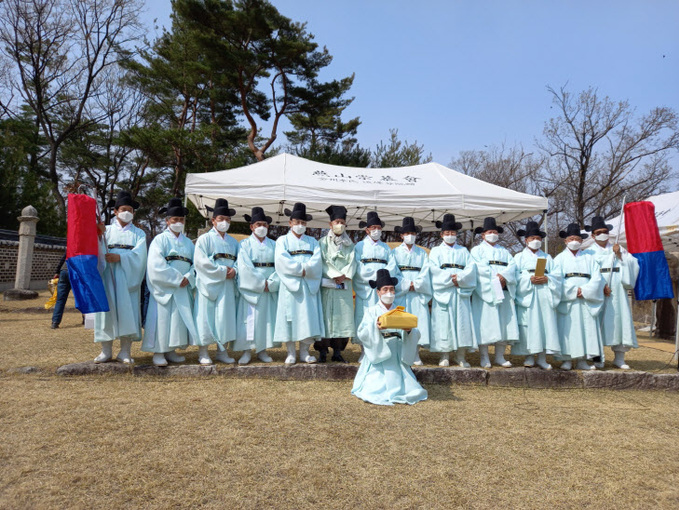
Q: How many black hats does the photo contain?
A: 14